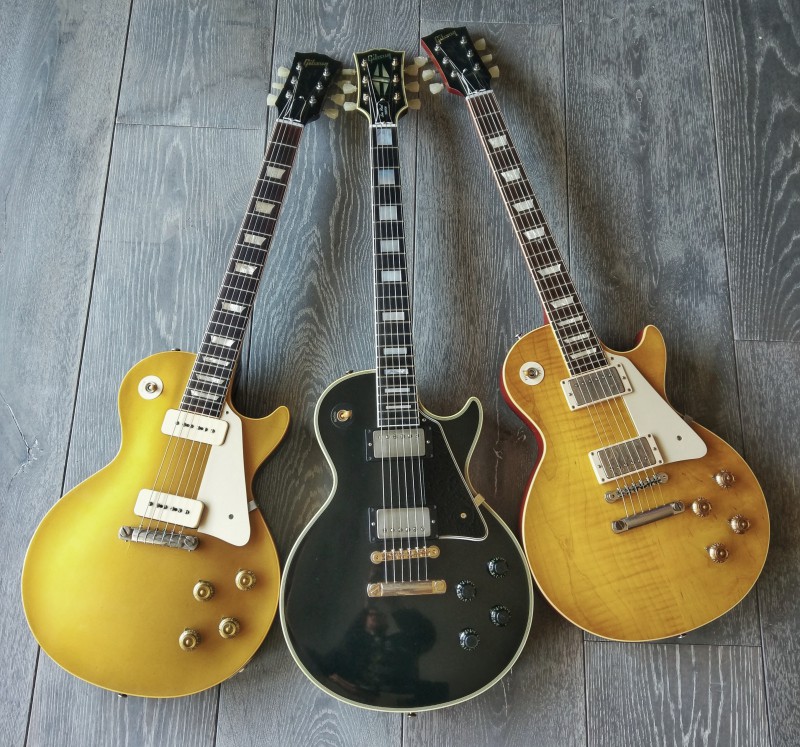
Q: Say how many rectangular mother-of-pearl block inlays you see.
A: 10